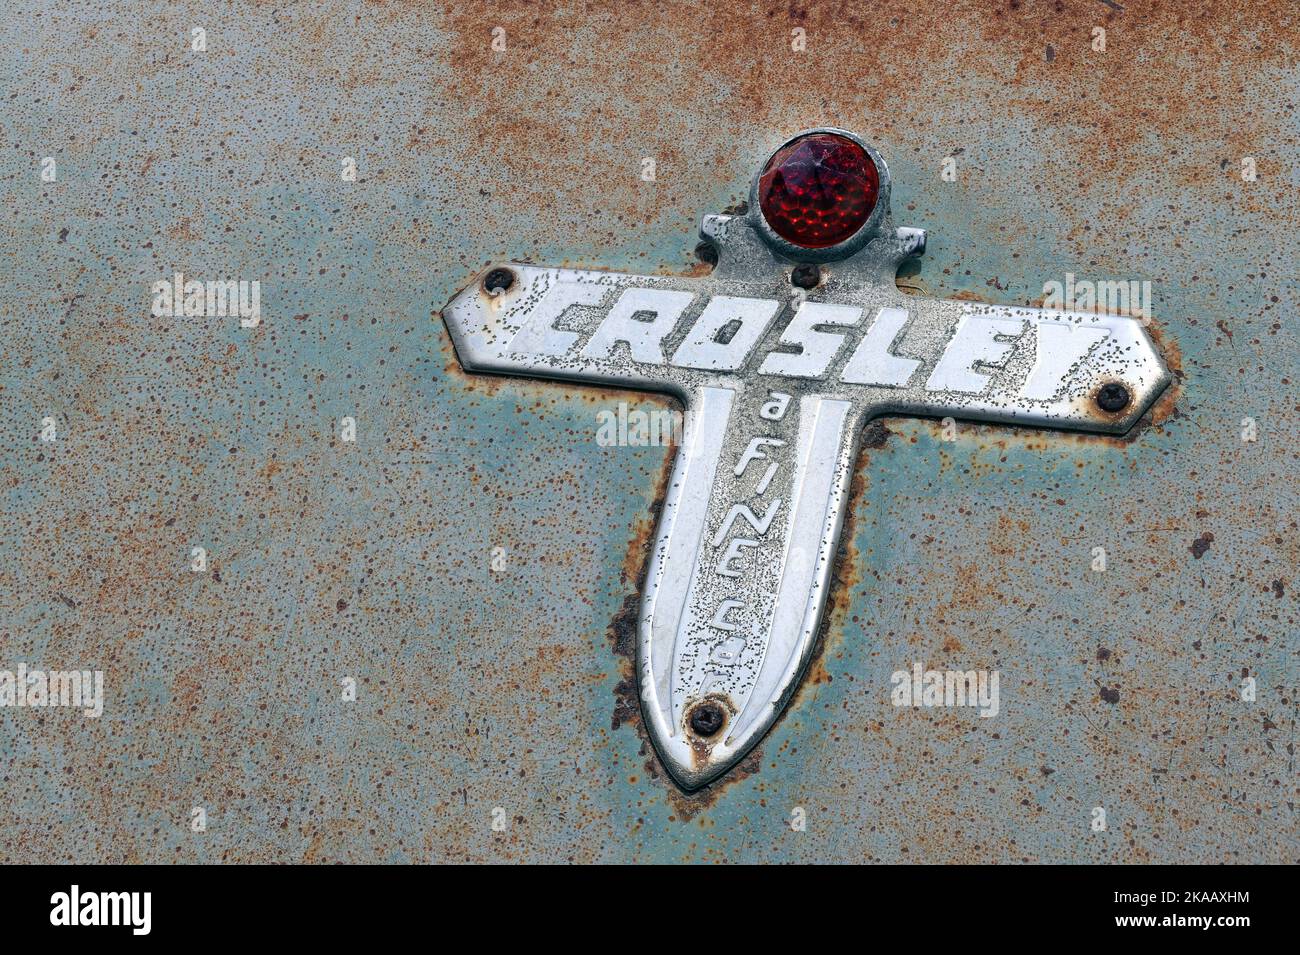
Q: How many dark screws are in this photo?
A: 4